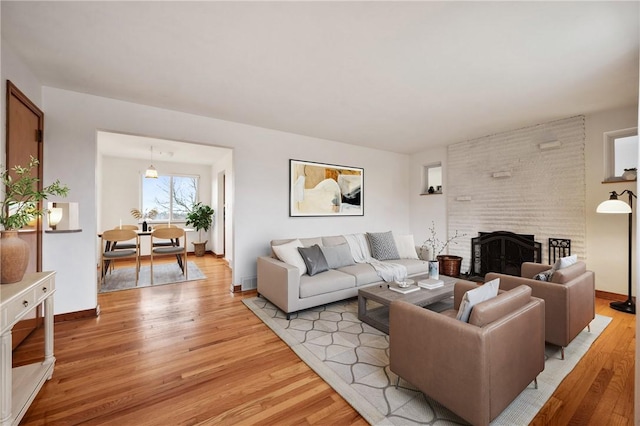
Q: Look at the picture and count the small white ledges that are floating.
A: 3